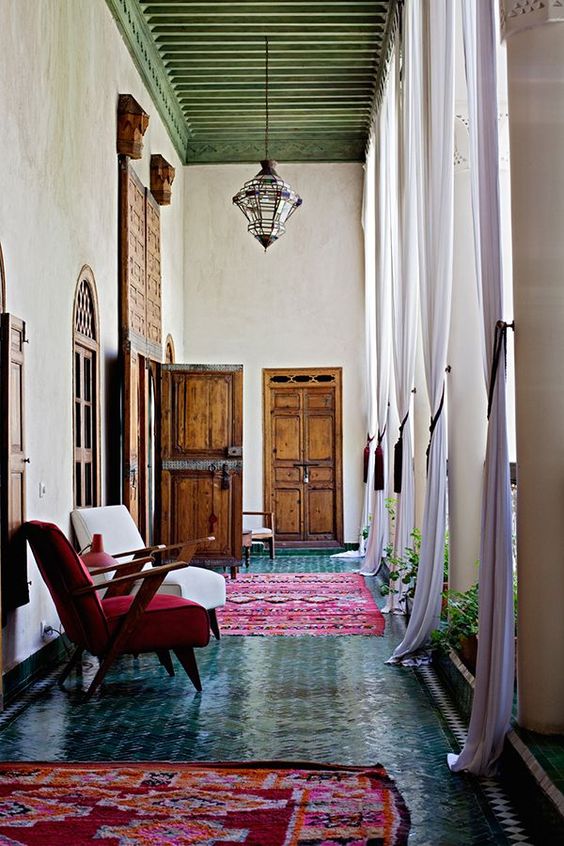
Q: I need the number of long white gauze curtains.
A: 5